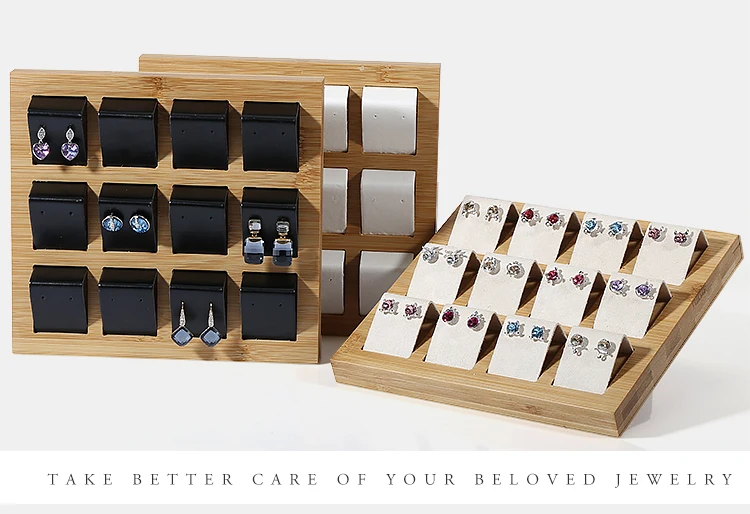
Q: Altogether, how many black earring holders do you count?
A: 12